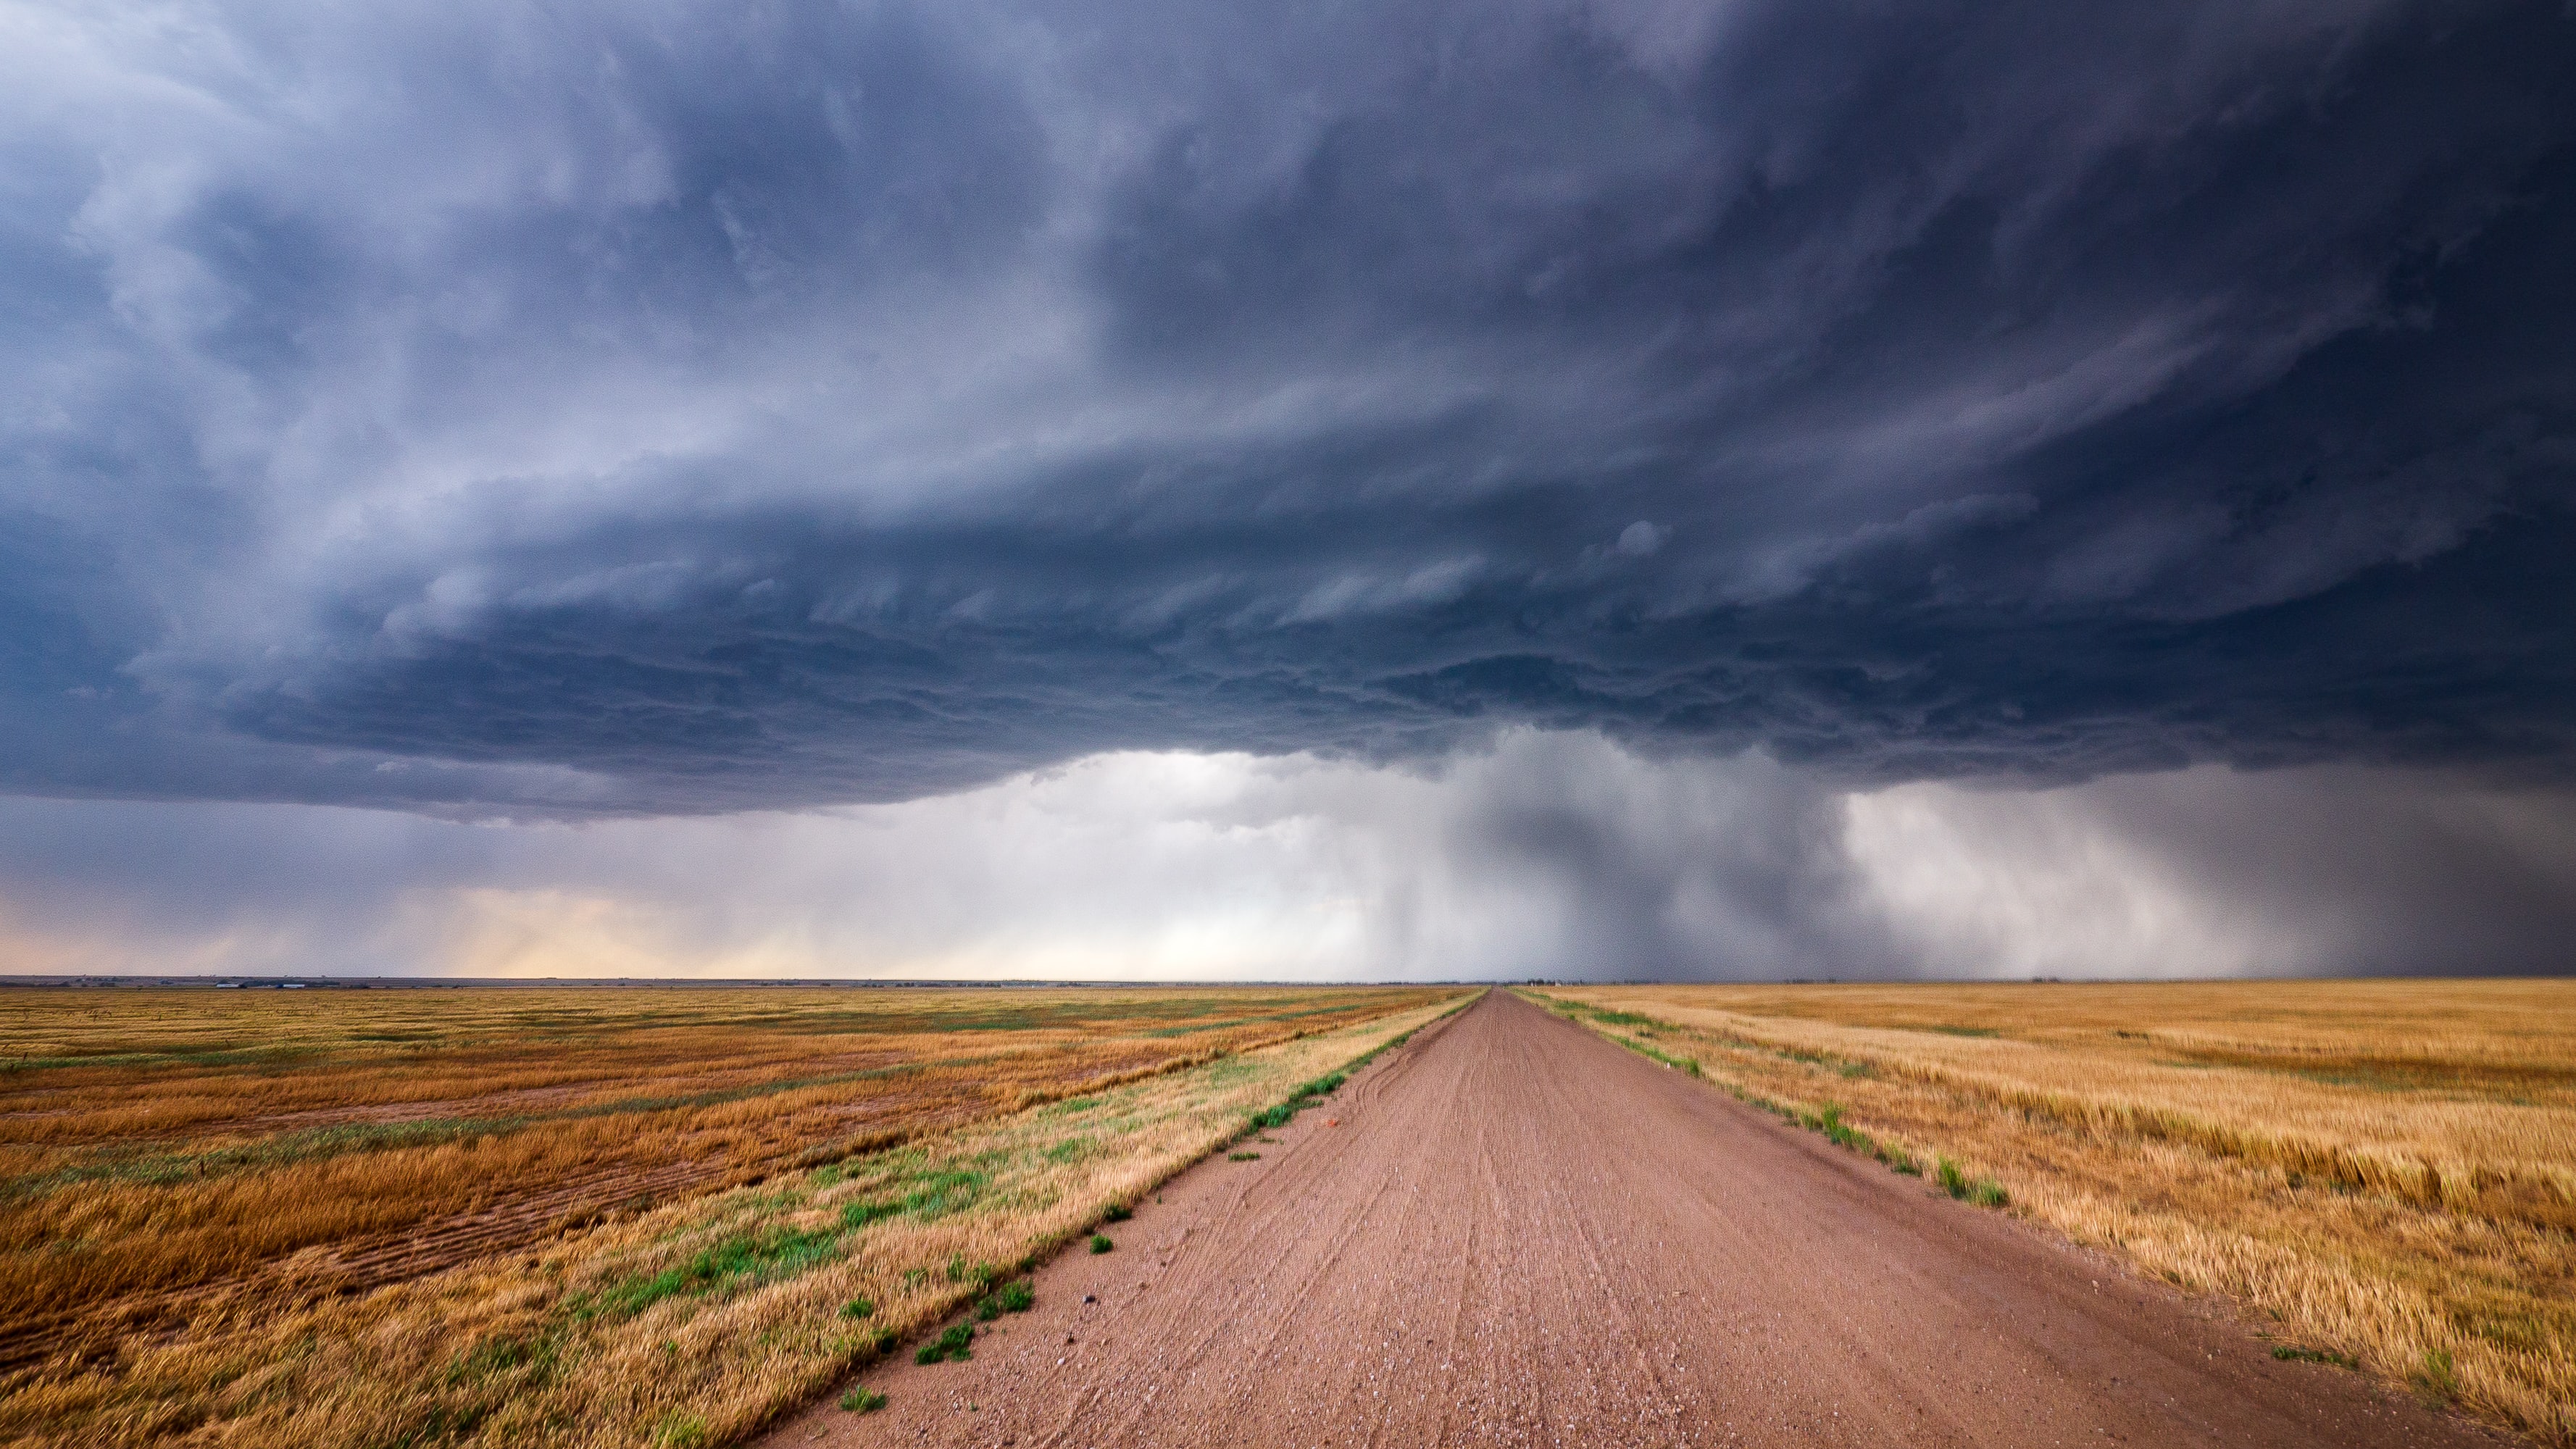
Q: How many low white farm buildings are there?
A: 2